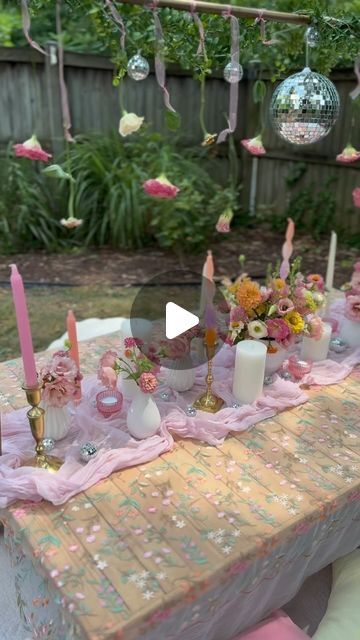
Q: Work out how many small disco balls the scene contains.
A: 11